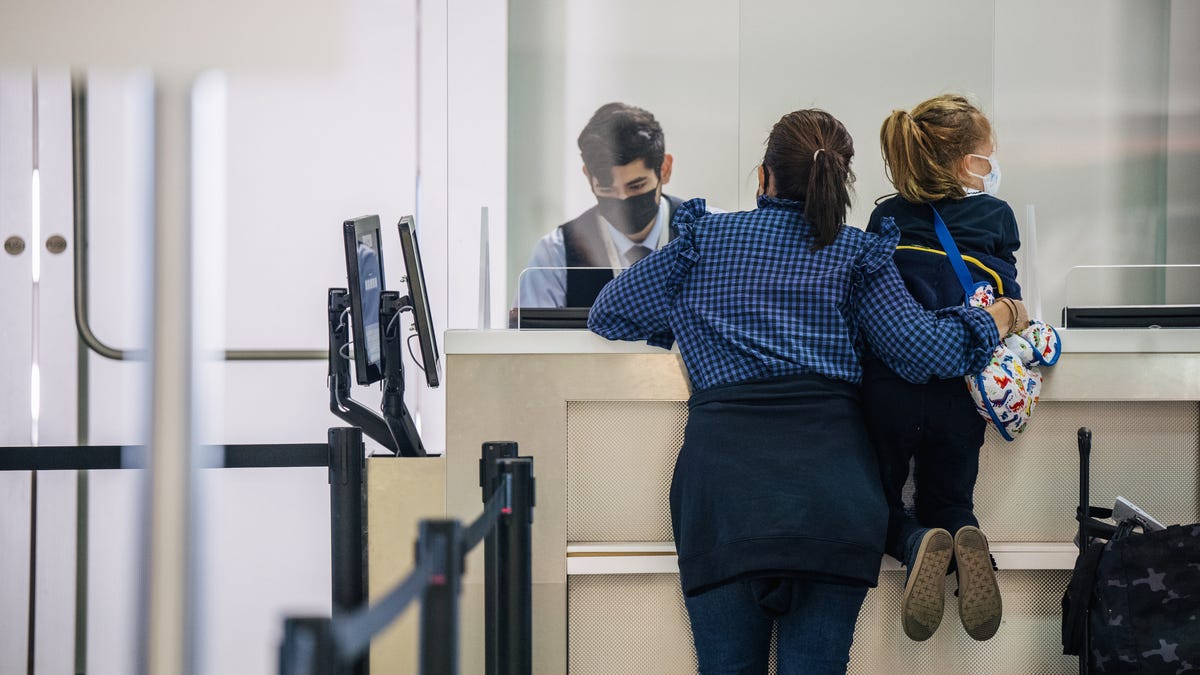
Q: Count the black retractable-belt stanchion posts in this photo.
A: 5